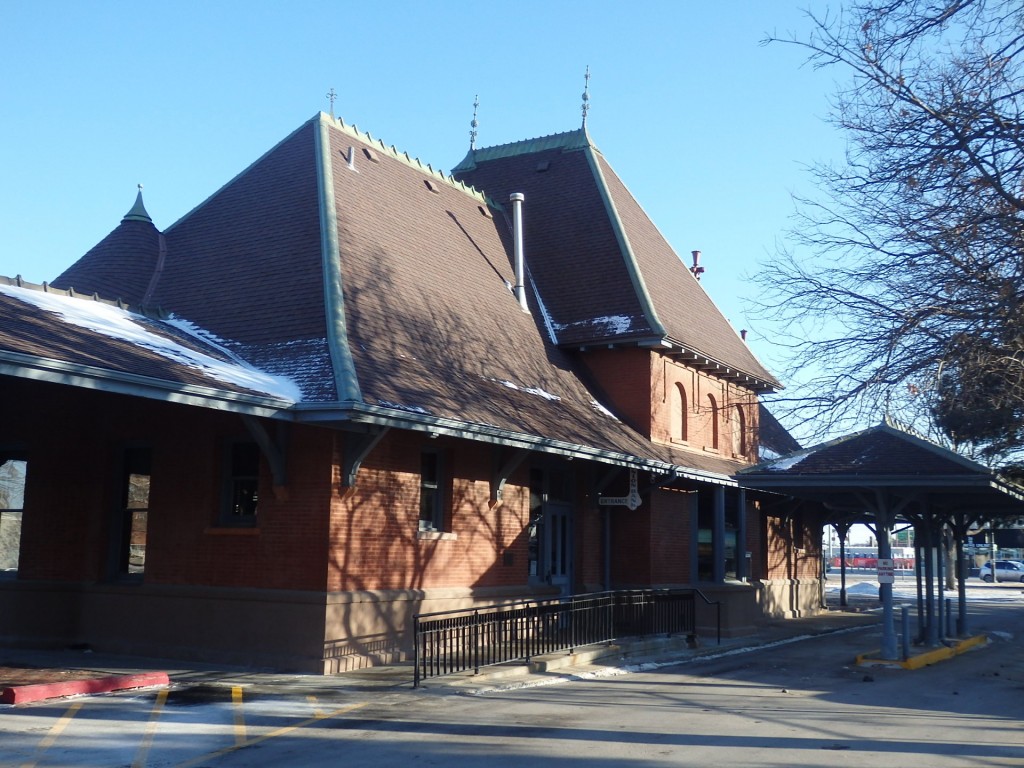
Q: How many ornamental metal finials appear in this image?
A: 4